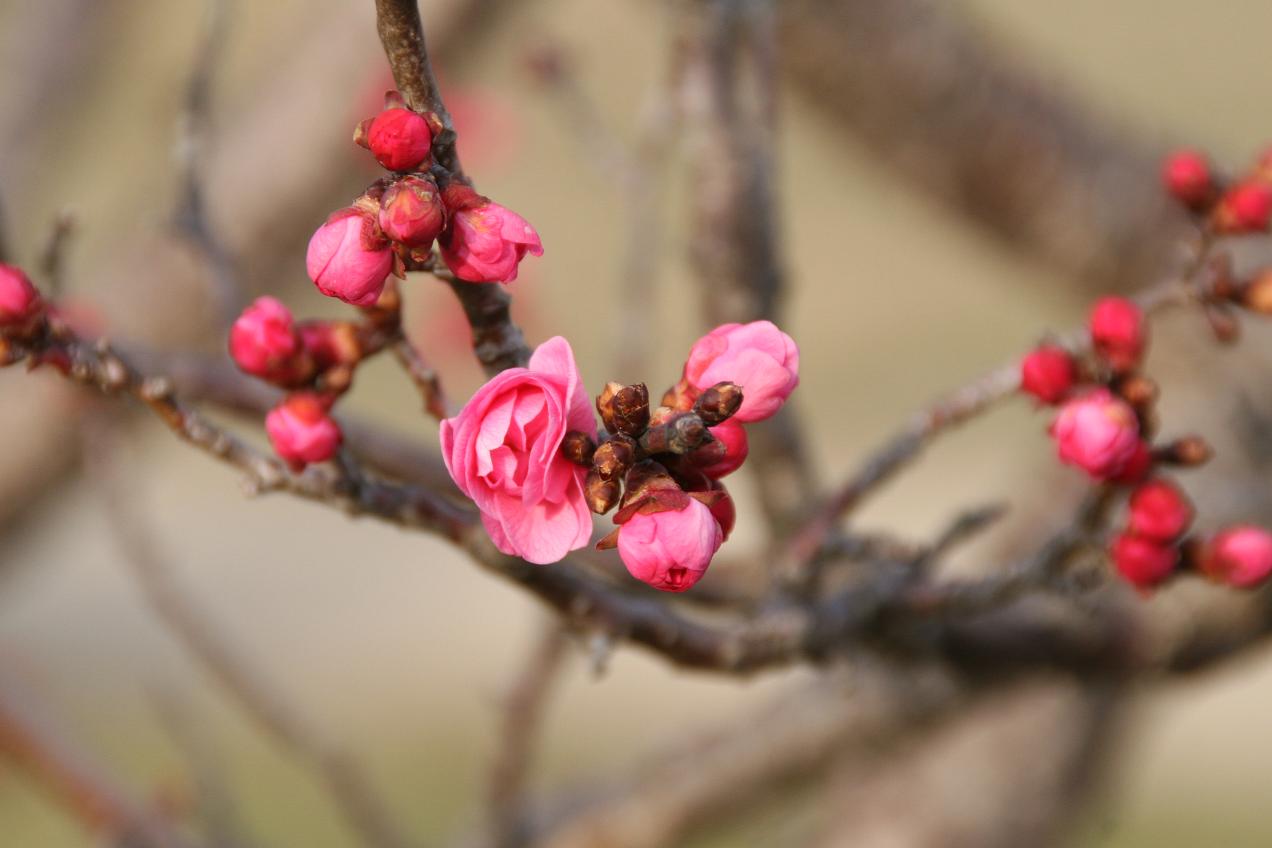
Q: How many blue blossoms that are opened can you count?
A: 0